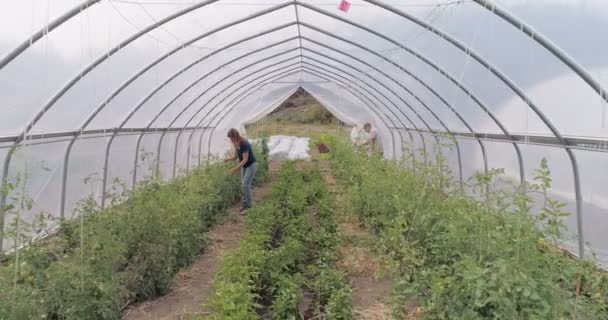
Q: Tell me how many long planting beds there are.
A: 3